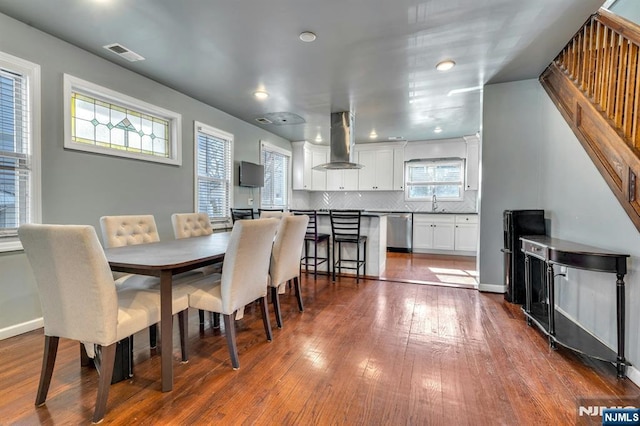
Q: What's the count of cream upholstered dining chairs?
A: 6